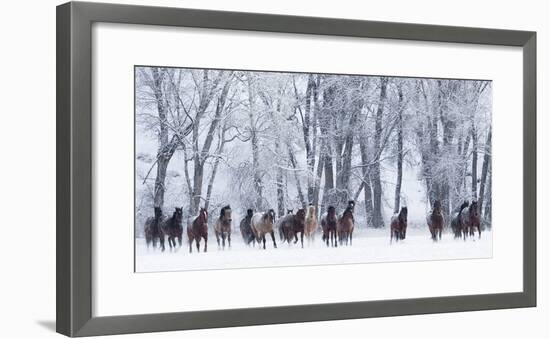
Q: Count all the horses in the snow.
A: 15